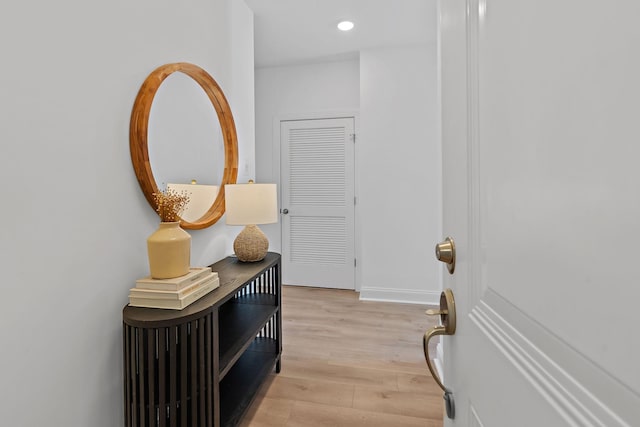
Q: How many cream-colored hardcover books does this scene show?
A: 3